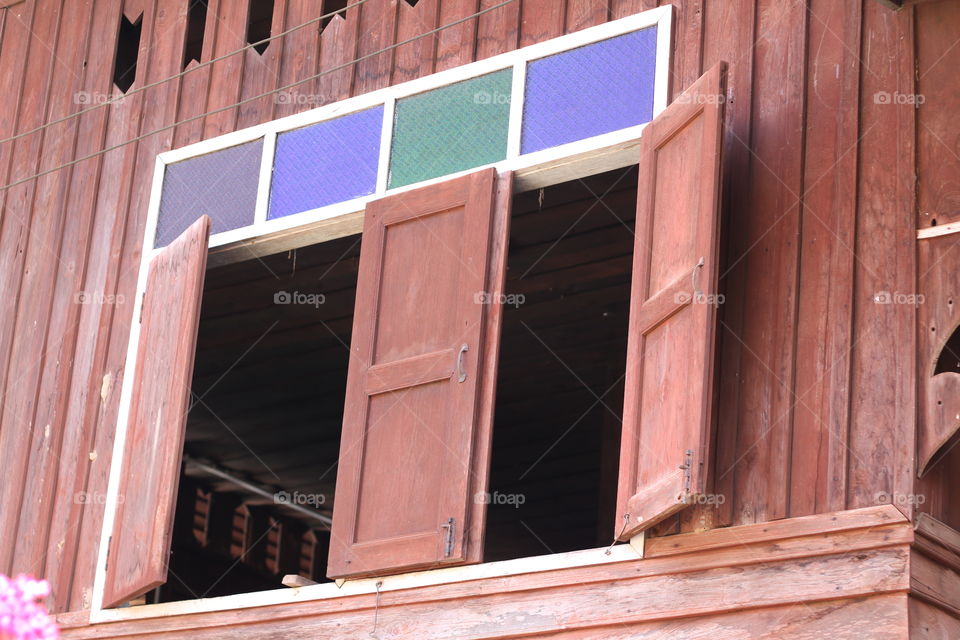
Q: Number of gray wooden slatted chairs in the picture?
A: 0